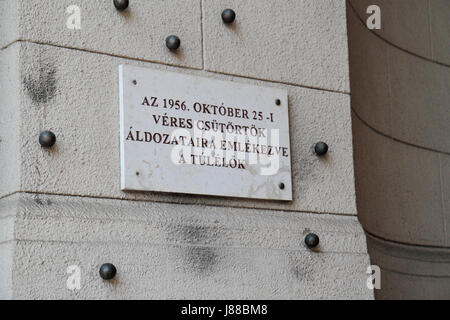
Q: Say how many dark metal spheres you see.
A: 7